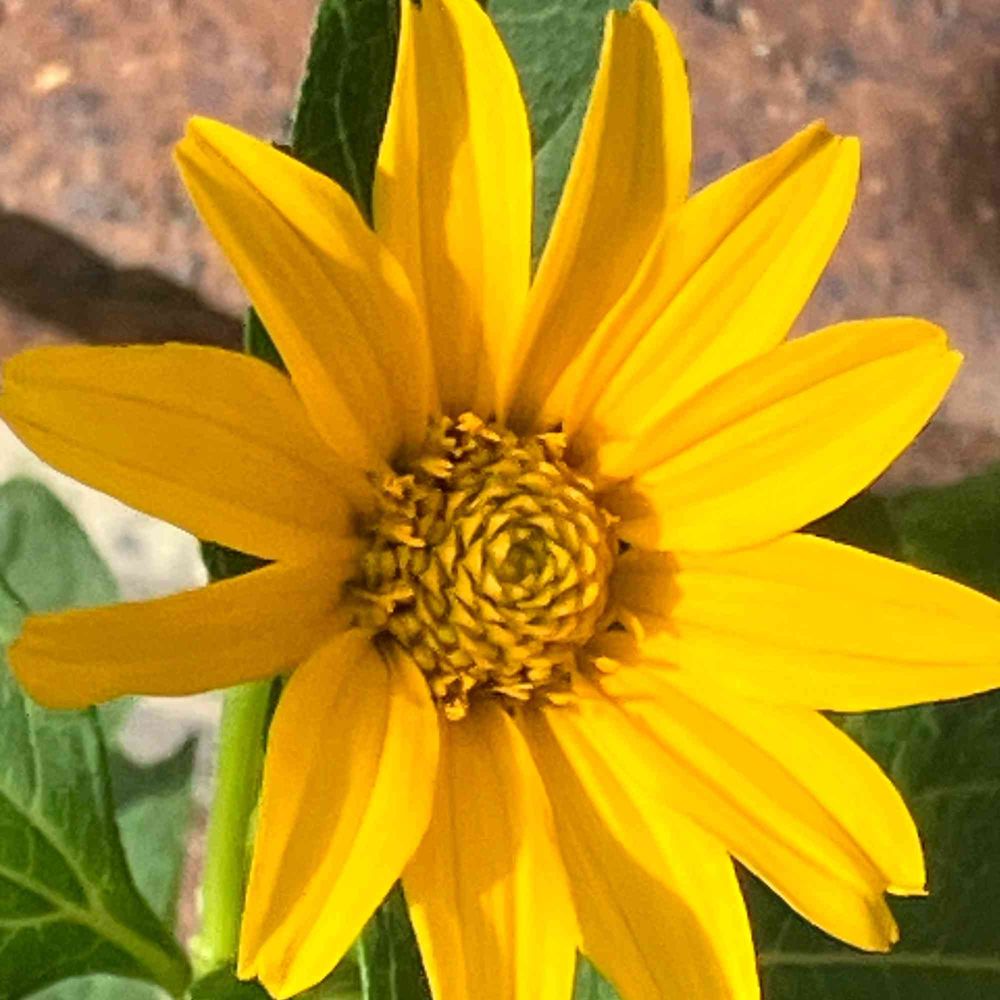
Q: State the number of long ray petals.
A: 12